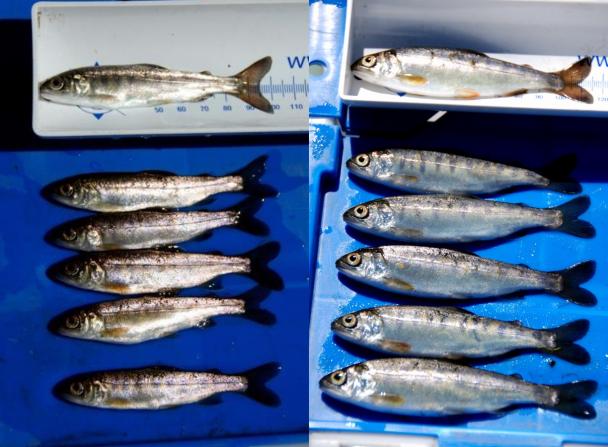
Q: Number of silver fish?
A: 12